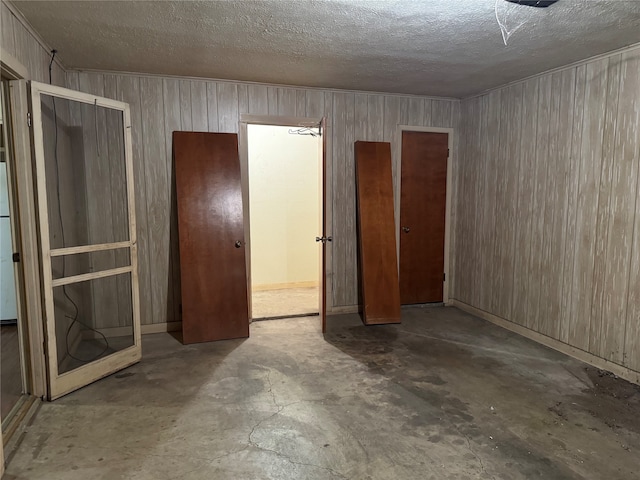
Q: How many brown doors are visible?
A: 4